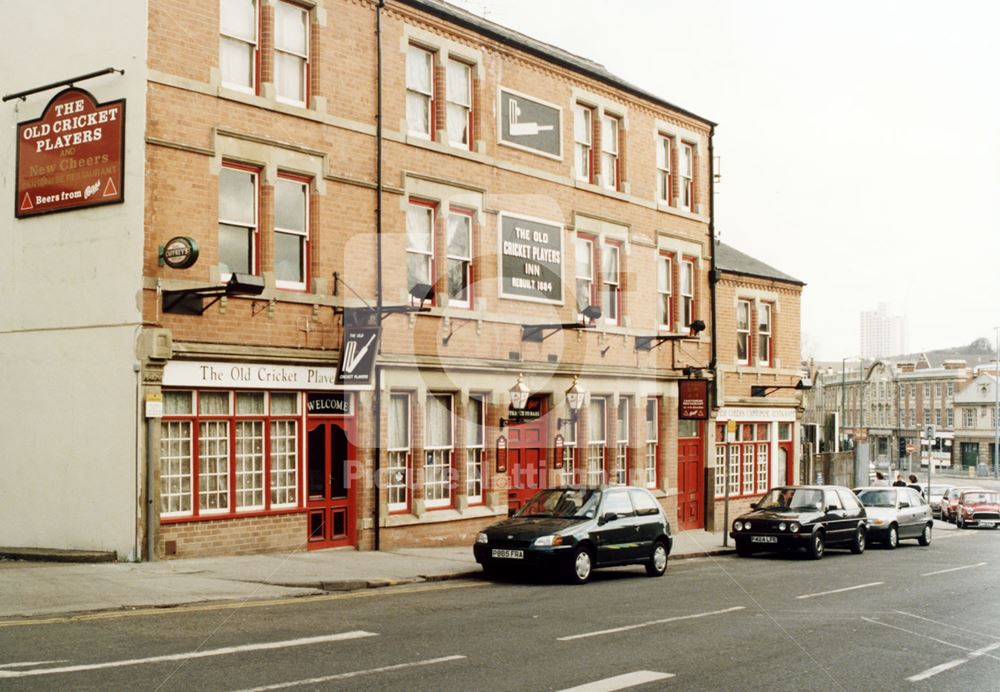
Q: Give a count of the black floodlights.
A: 5